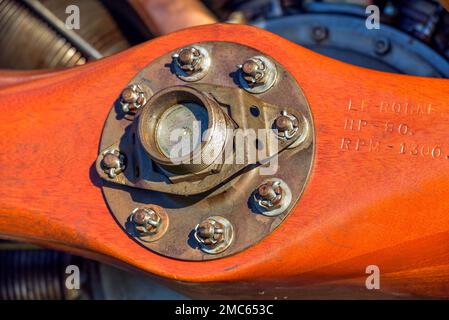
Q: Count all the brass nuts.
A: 8